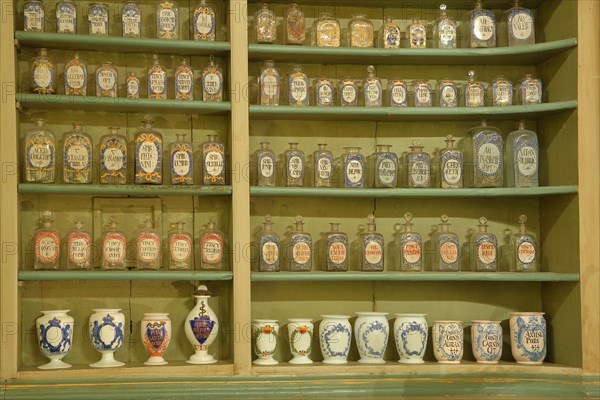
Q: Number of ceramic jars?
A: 12